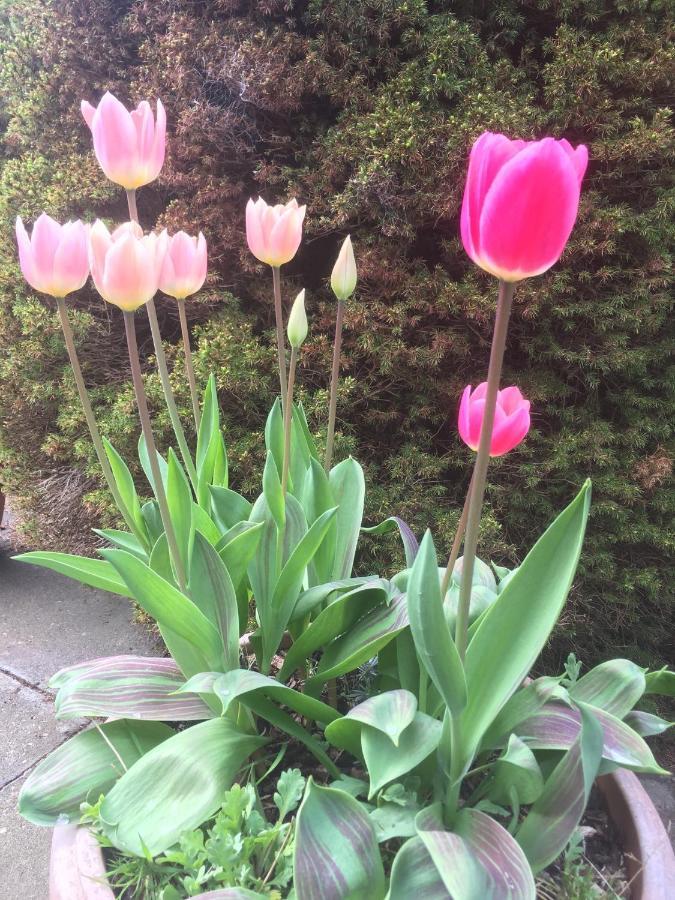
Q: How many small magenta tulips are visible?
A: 1